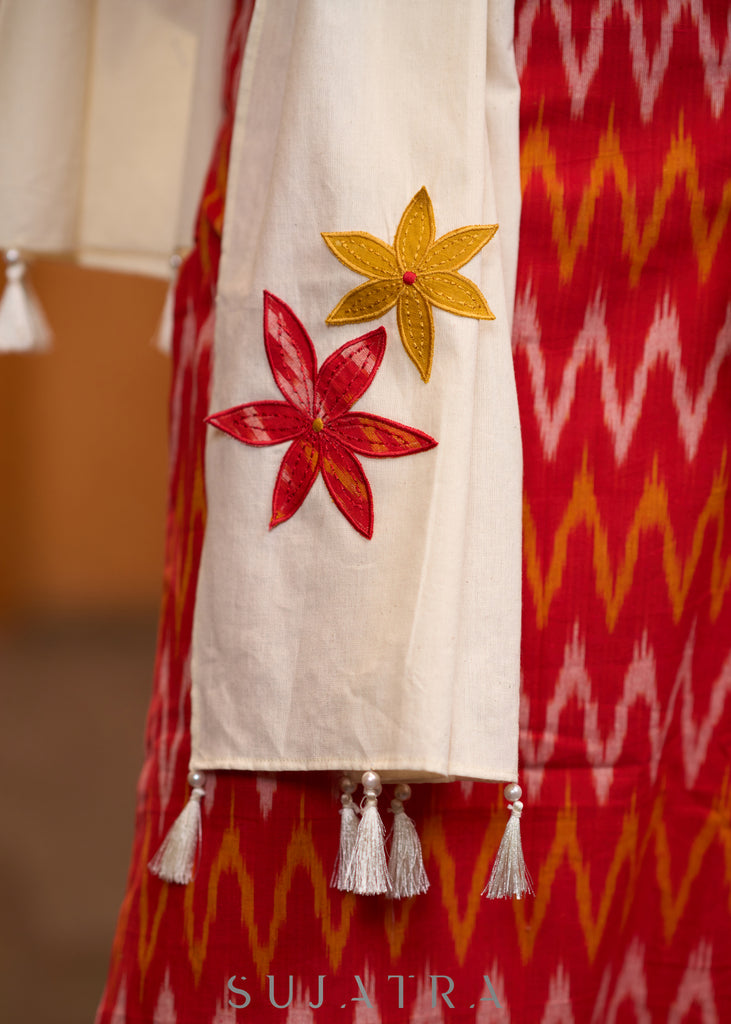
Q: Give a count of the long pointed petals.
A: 12